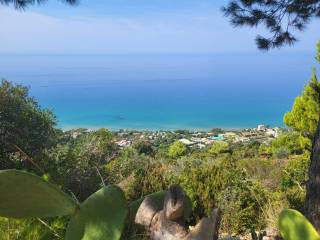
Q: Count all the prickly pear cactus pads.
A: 4